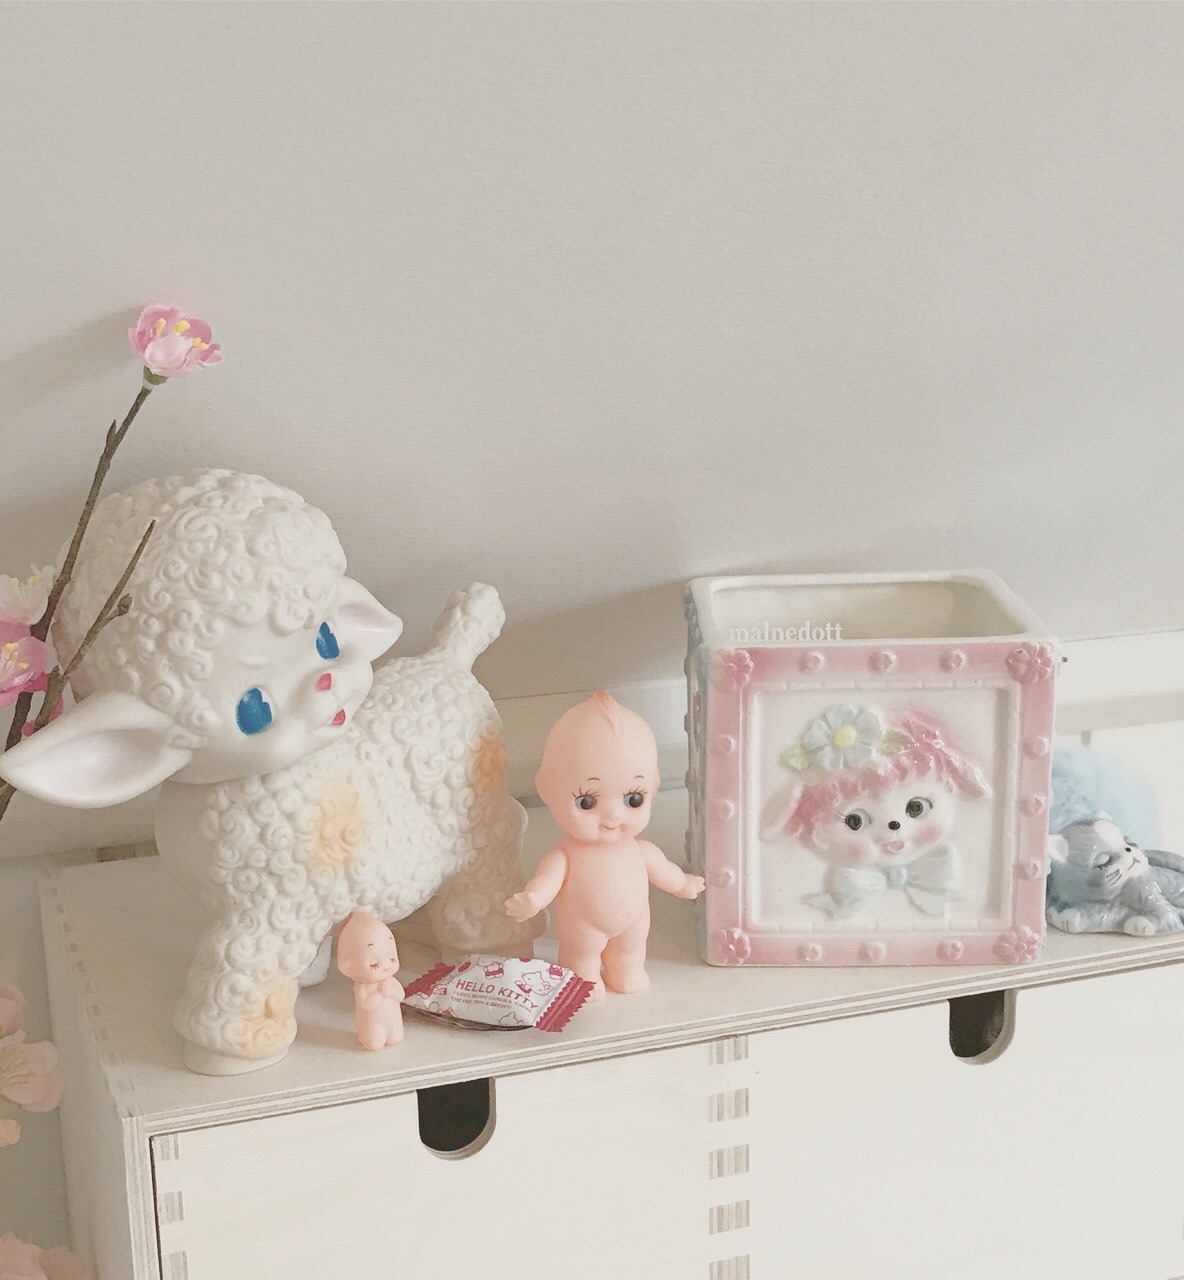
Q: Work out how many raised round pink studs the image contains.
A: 12